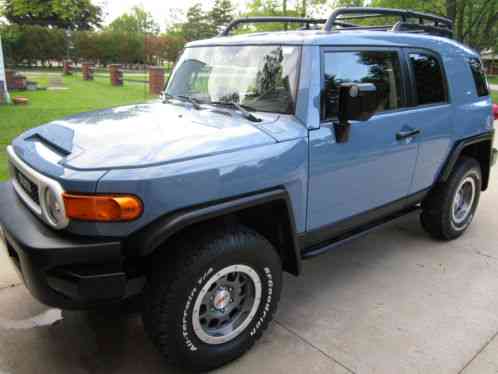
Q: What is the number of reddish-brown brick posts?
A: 4